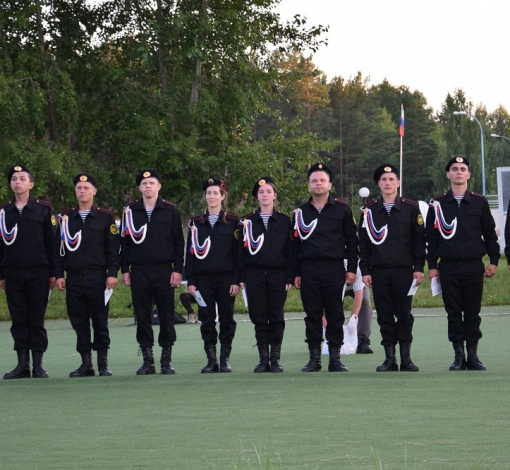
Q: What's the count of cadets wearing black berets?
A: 8